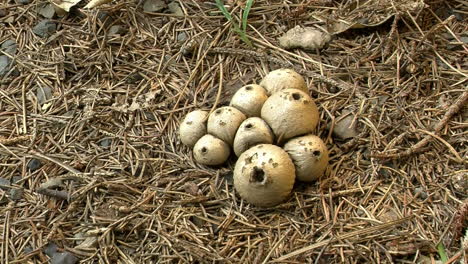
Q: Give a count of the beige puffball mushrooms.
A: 9